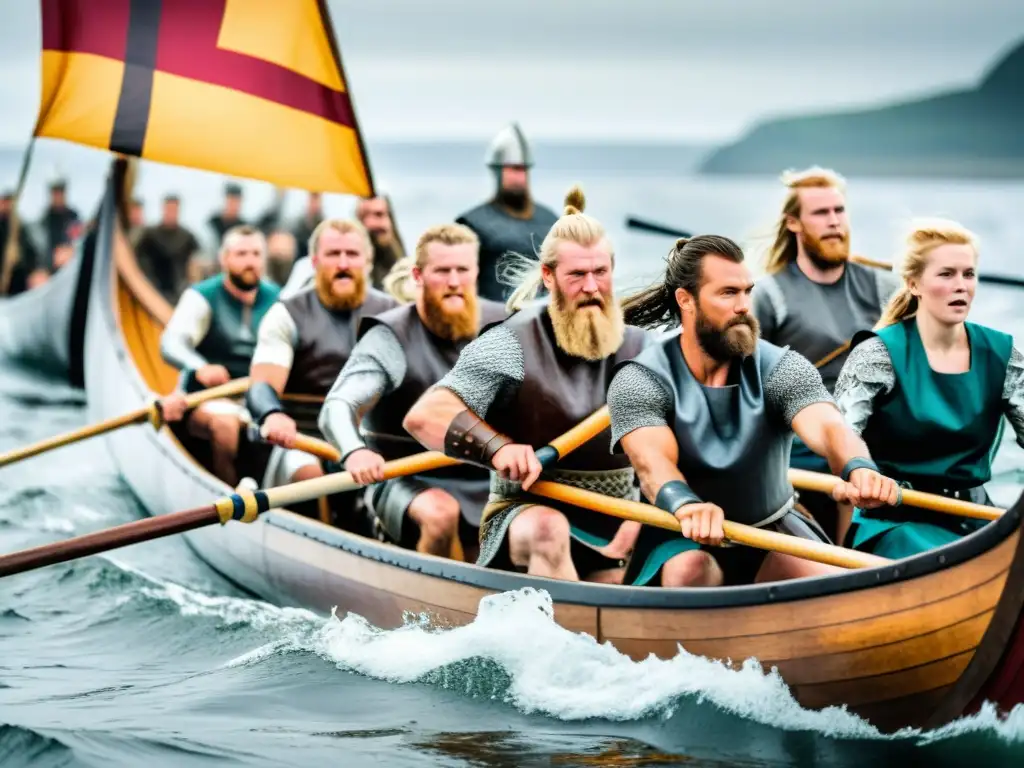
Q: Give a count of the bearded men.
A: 8